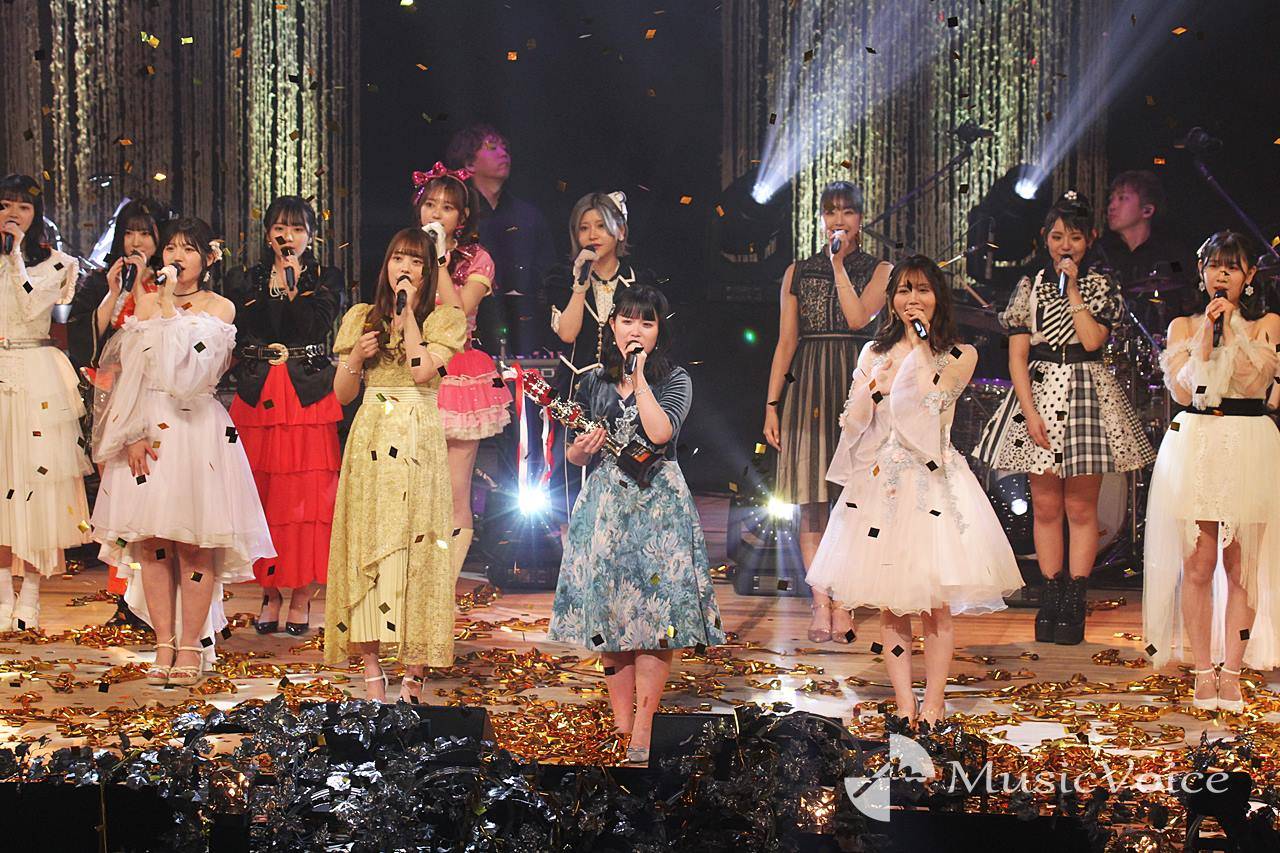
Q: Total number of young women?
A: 12